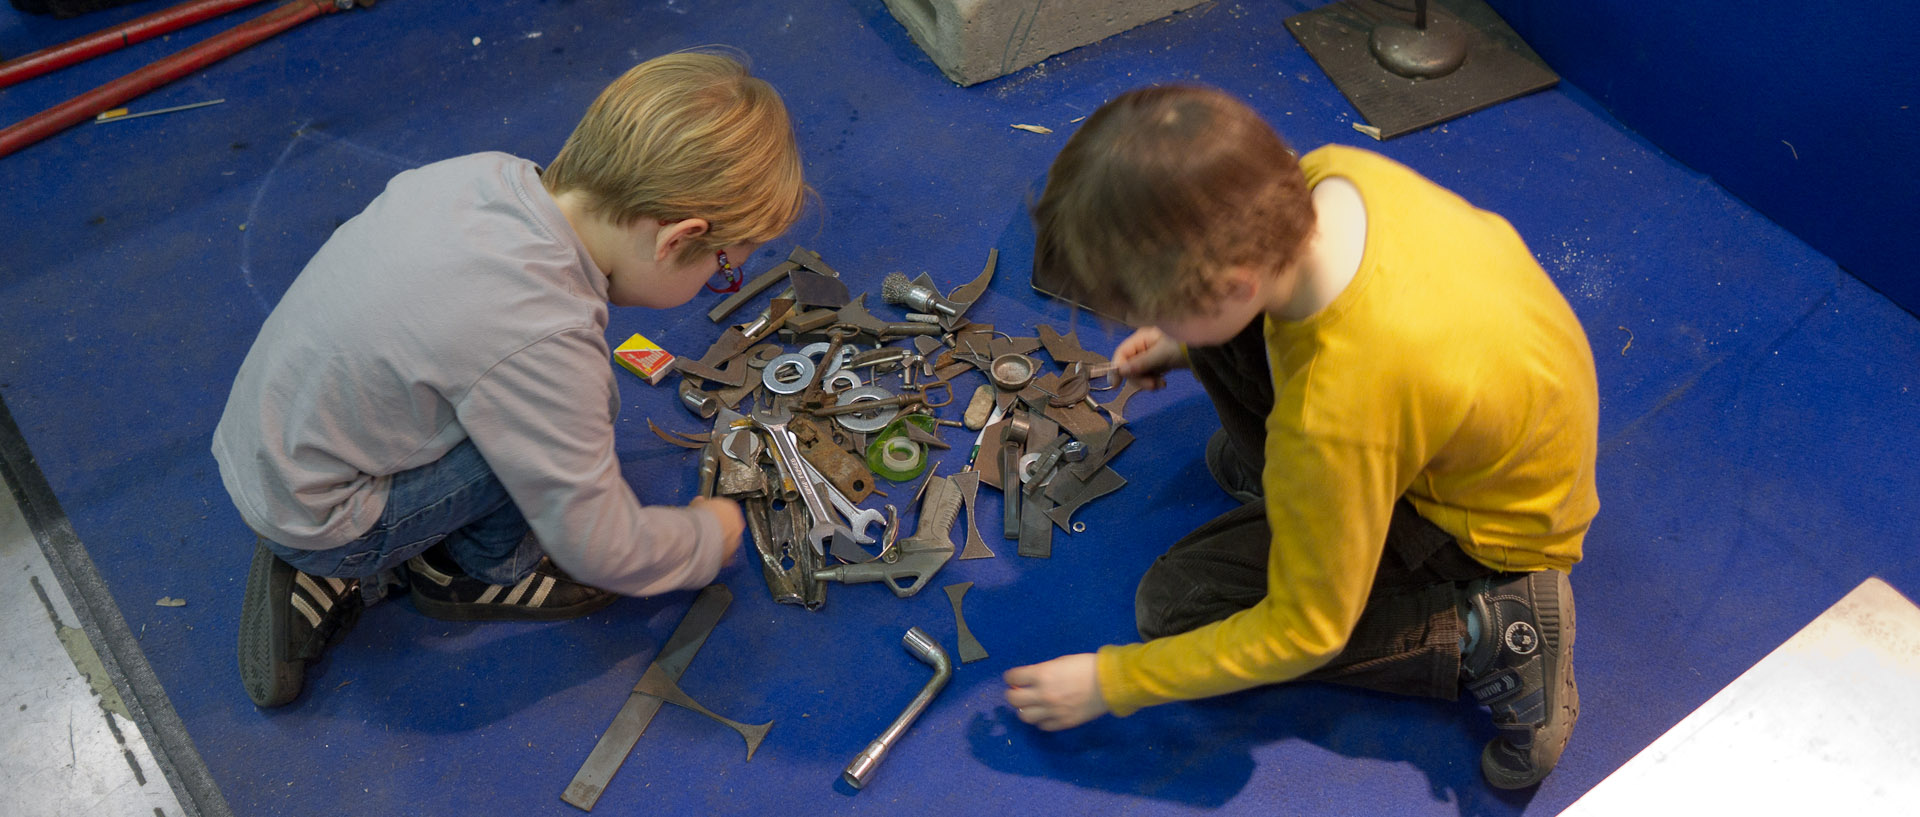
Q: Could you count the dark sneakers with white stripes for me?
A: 2